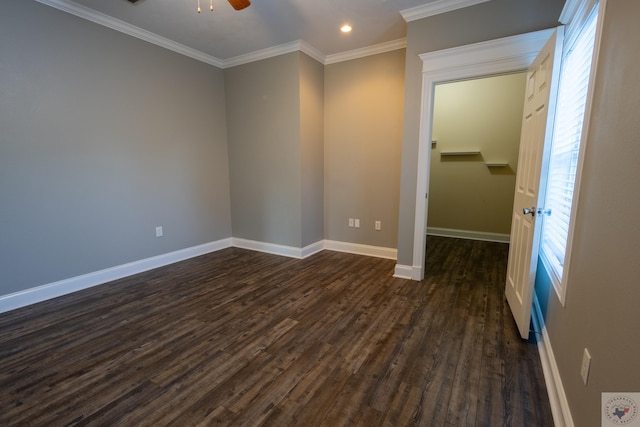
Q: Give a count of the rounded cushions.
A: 0